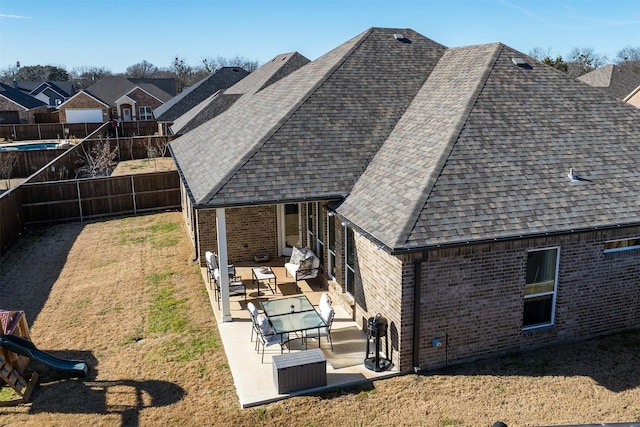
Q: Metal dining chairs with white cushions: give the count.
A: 4